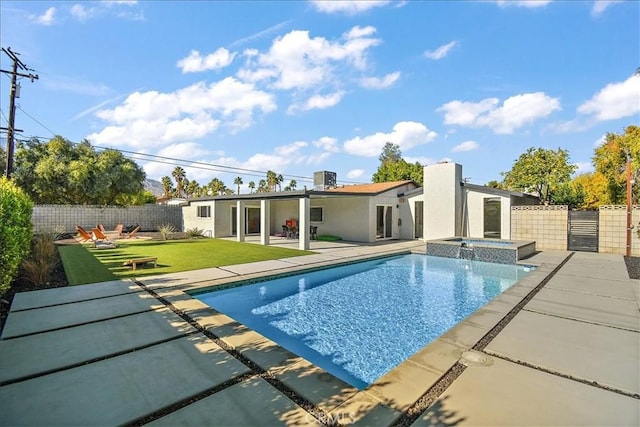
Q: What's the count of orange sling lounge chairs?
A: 5